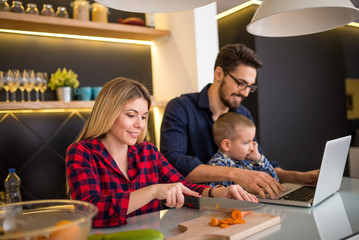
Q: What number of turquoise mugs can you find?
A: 2